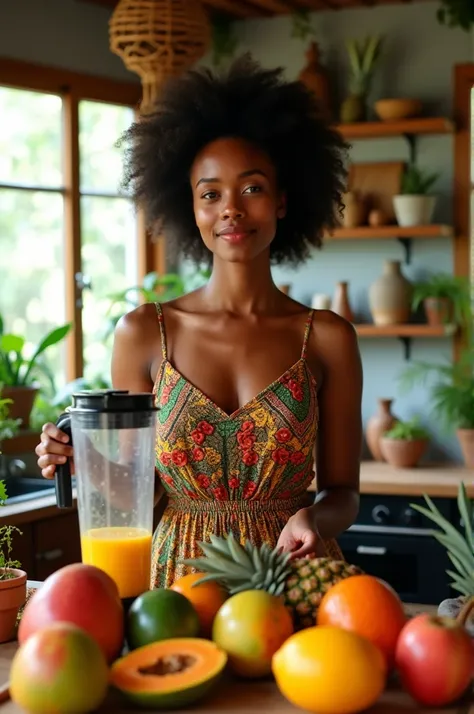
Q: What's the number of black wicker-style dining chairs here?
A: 0